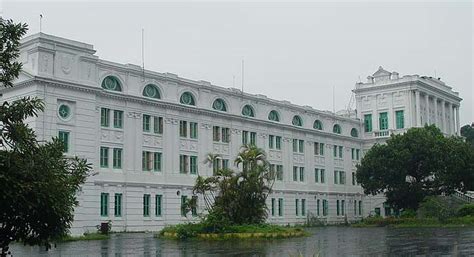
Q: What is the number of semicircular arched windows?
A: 10